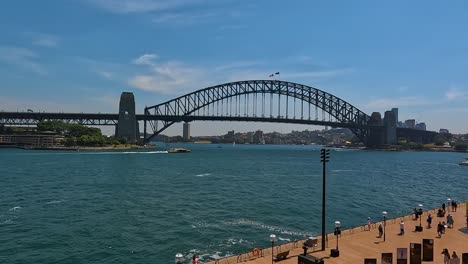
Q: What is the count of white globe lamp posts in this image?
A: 6